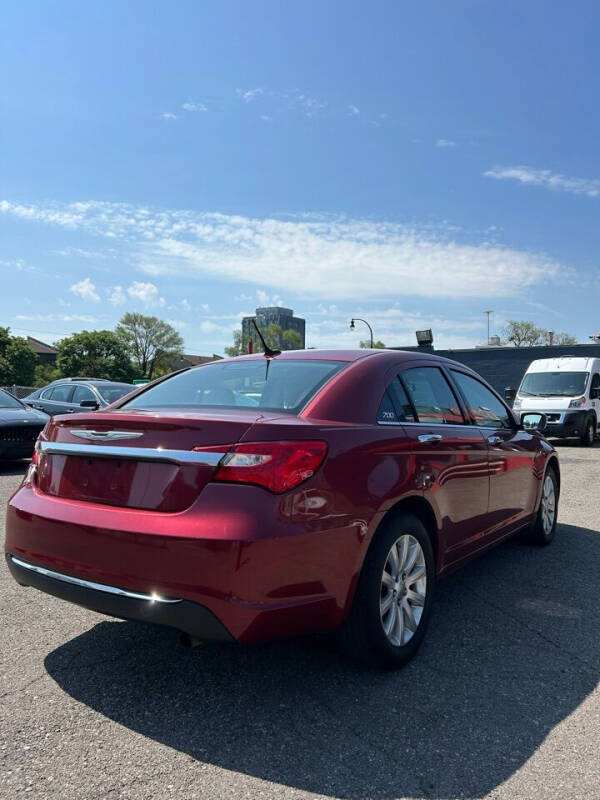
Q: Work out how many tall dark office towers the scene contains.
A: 1